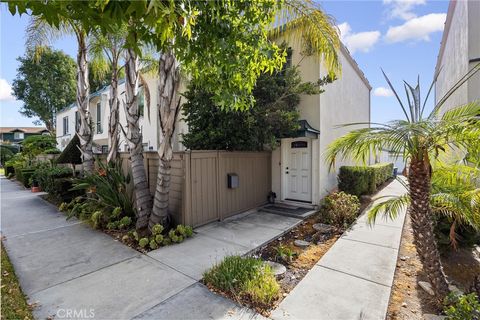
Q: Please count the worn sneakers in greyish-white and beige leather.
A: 0